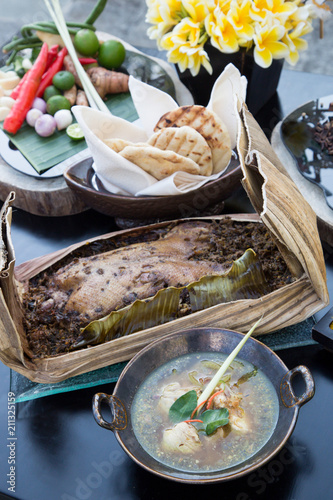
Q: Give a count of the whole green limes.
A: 5